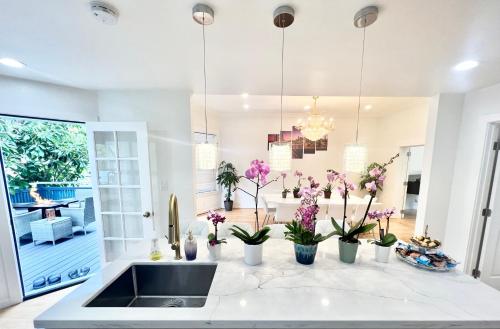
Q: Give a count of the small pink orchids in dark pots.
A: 3